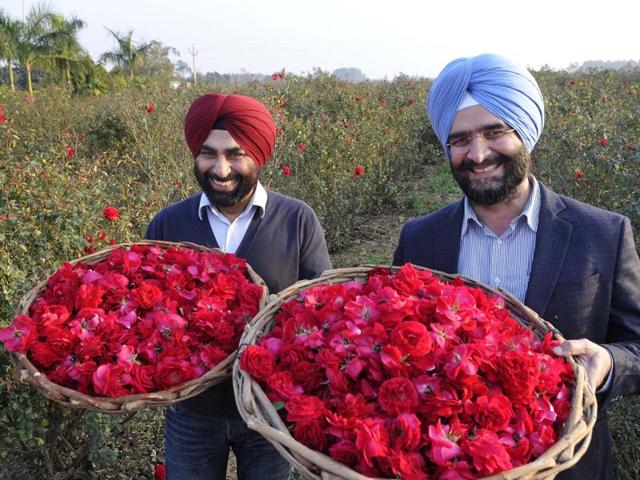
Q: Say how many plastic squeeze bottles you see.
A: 0